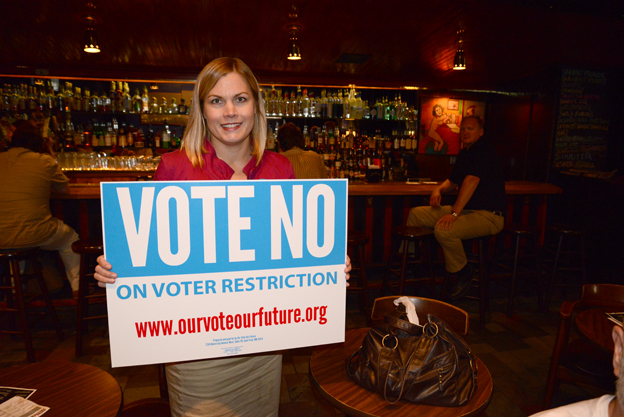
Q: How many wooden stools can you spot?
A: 7